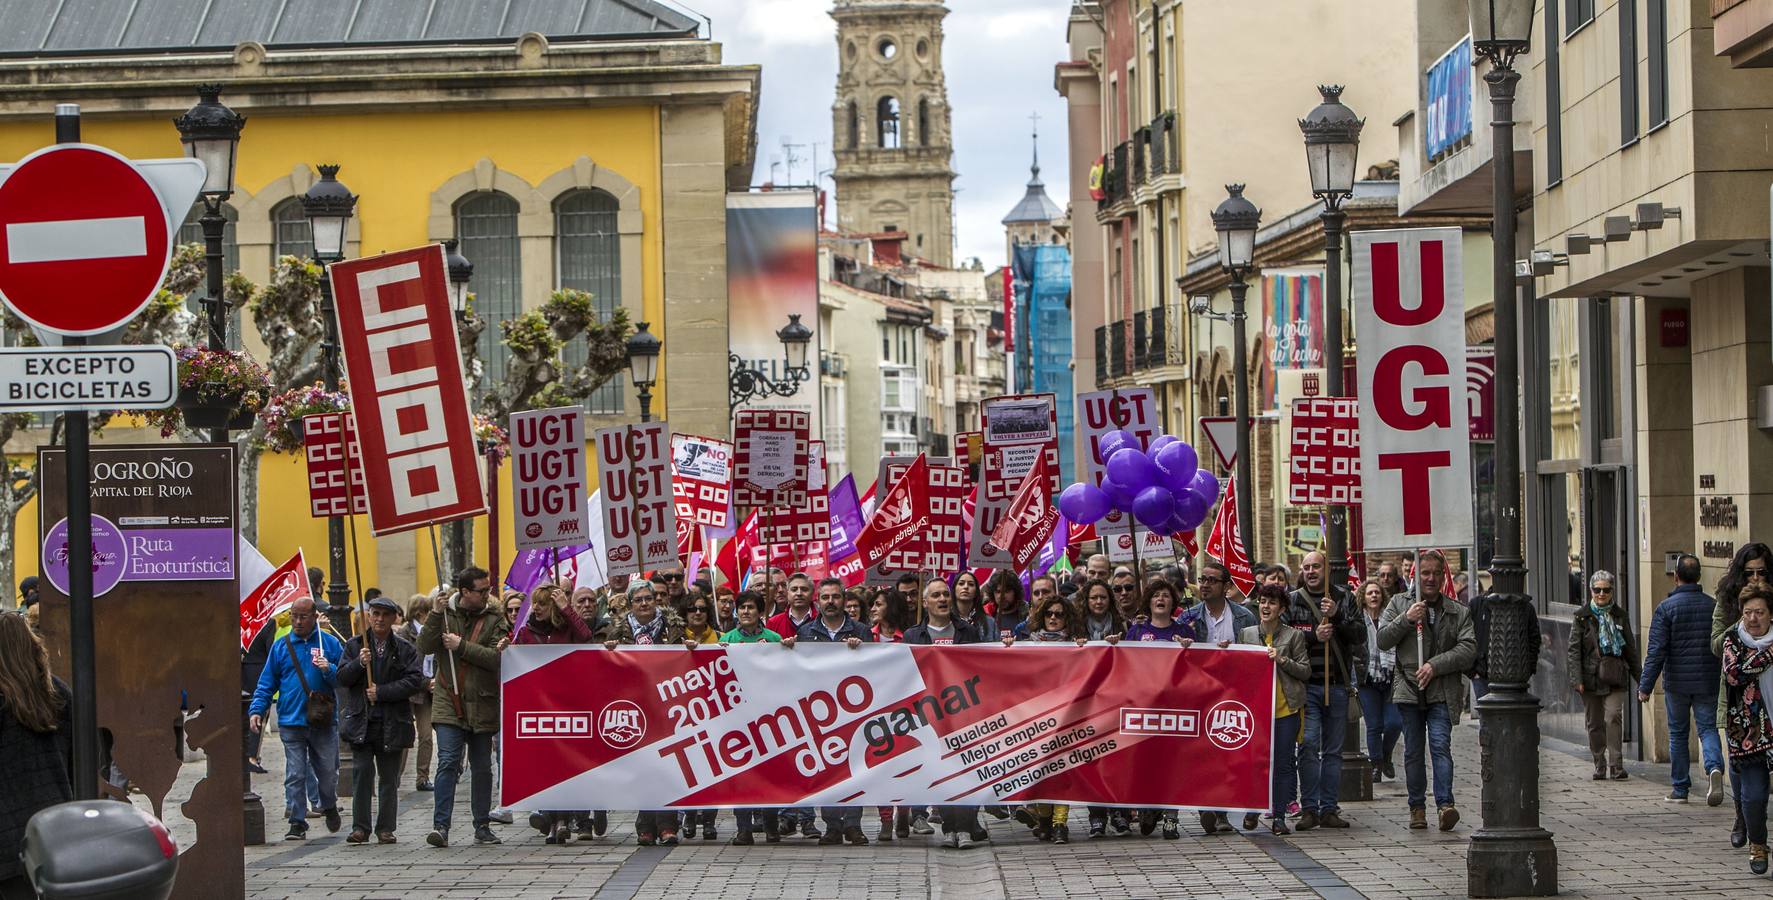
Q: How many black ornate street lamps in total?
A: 8